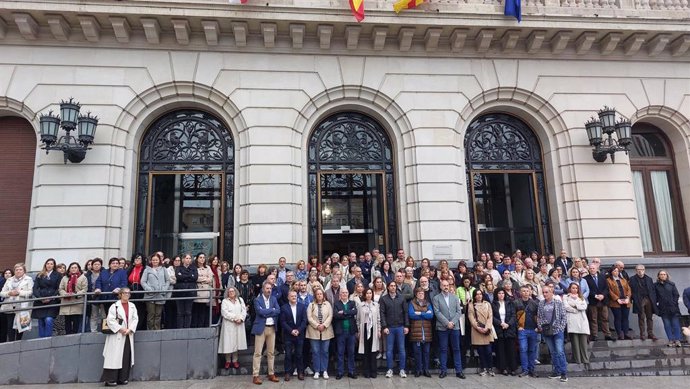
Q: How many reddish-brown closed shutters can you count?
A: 1